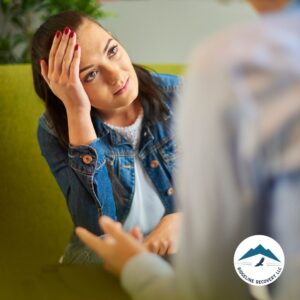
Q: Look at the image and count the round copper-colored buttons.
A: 3